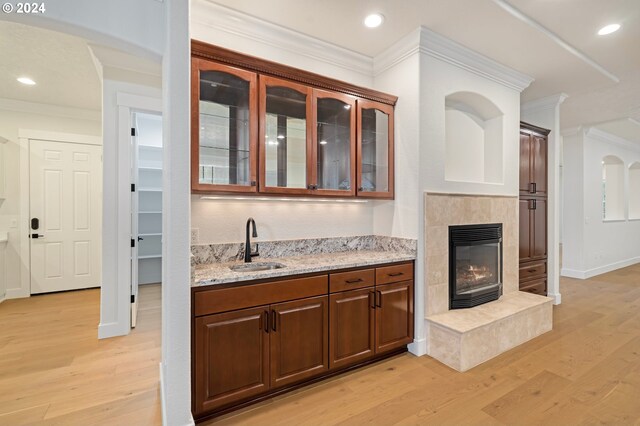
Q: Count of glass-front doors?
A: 4